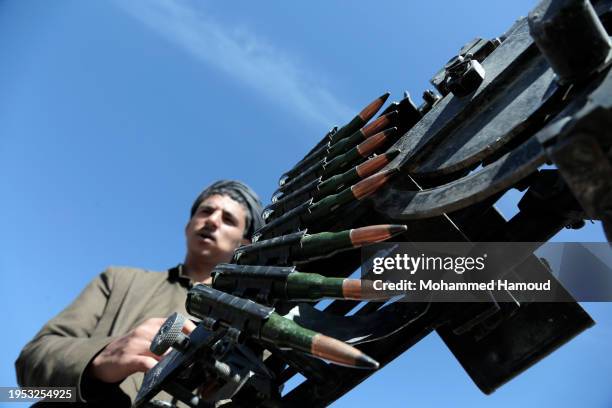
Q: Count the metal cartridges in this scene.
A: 8